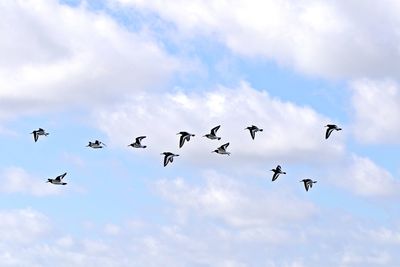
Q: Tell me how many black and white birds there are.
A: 12